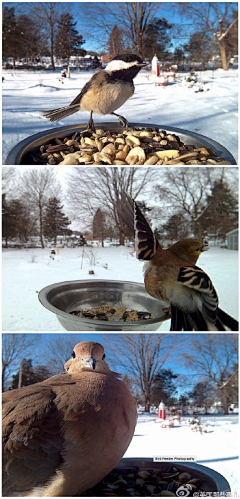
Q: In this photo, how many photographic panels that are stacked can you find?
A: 3